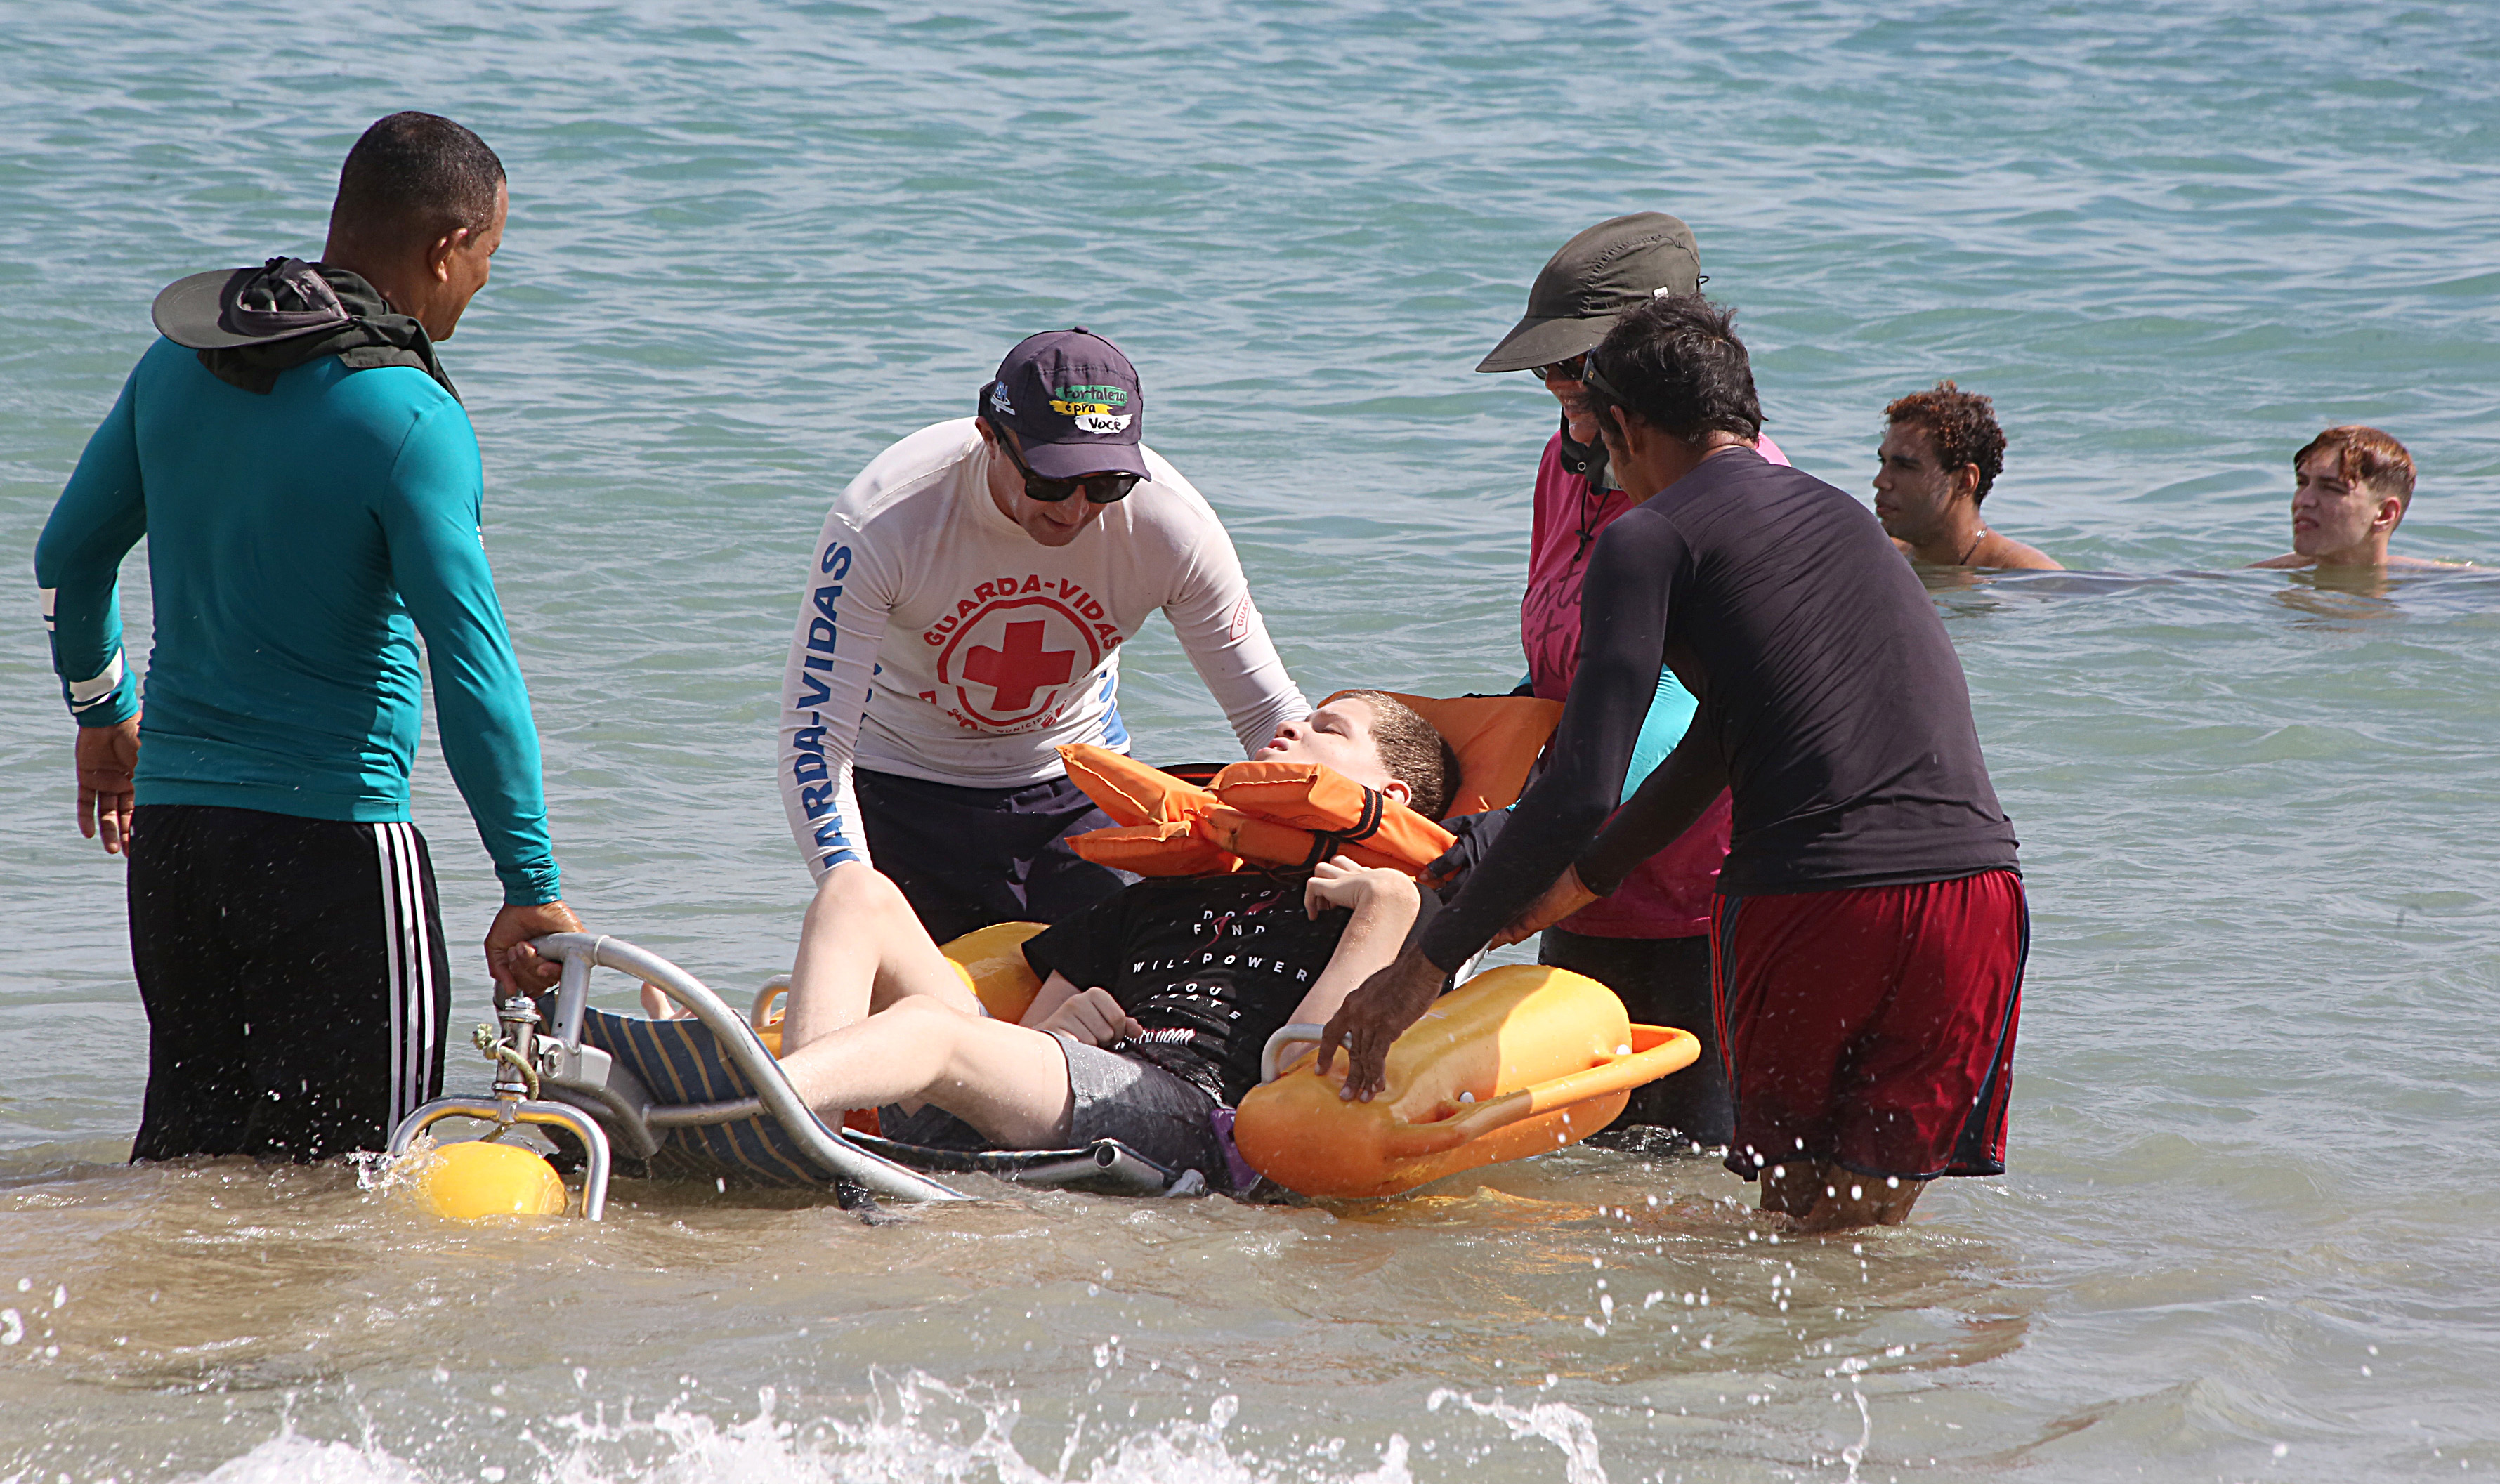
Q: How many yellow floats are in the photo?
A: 3